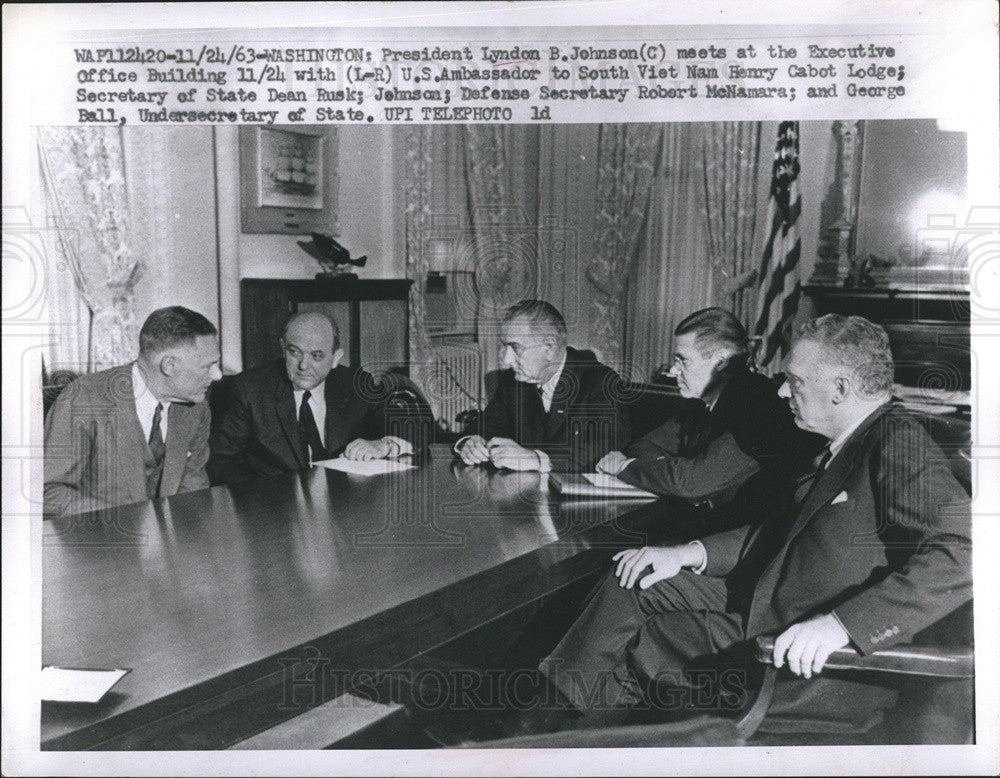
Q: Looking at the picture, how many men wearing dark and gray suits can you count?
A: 5